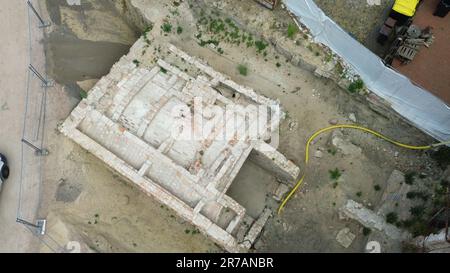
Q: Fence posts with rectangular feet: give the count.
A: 4